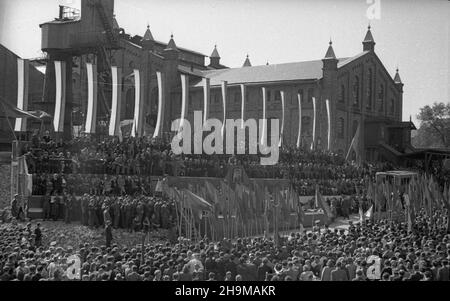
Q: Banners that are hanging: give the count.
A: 15